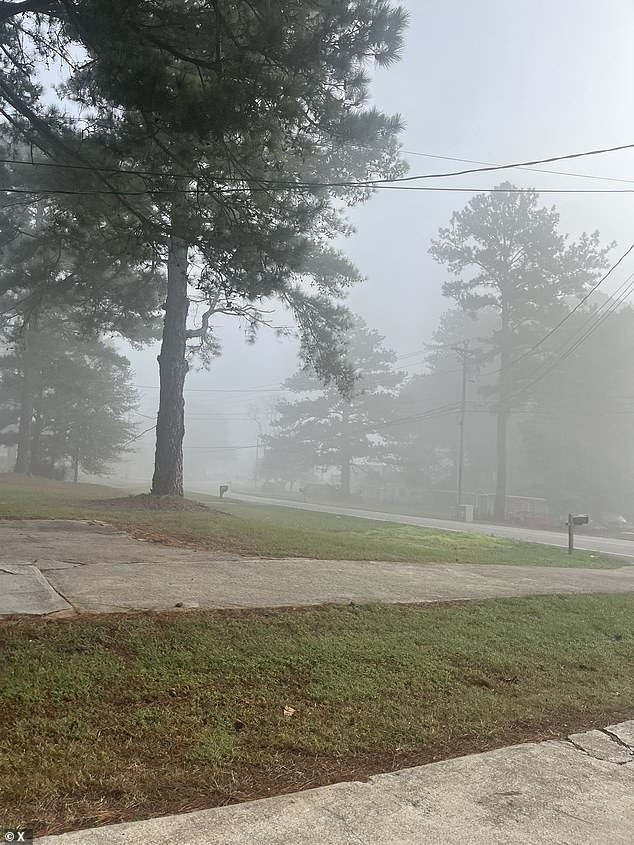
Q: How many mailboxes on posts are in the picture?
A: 2